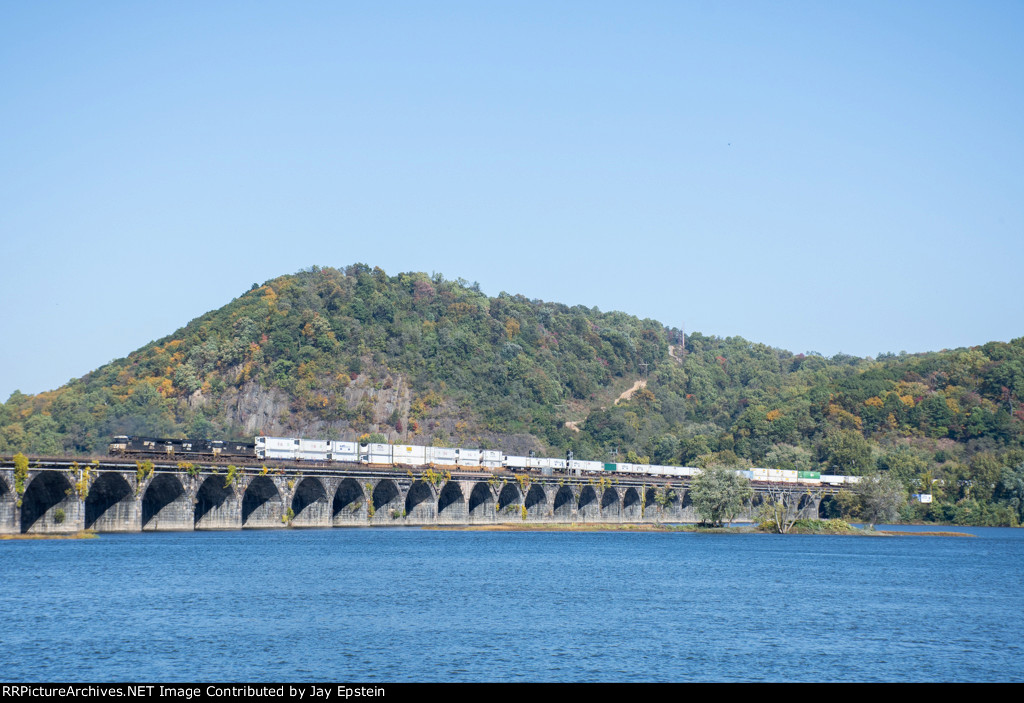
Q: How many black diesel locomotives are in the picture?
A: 3